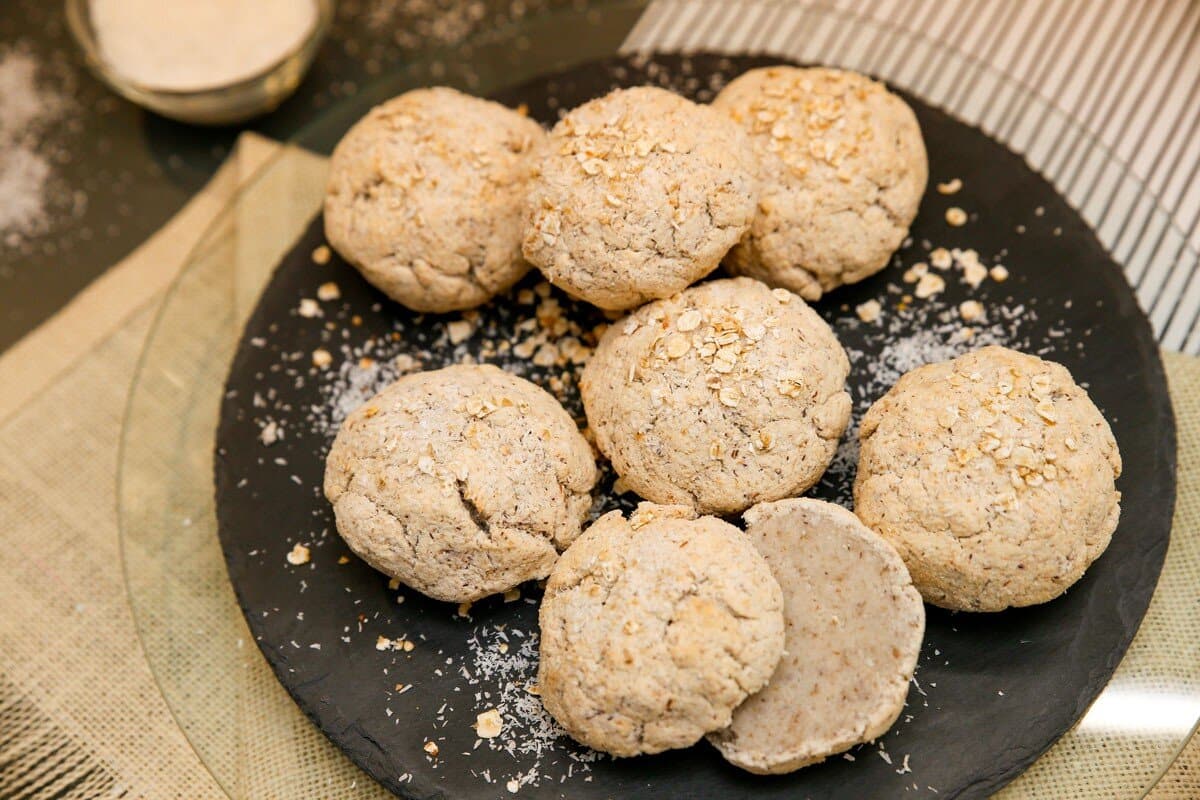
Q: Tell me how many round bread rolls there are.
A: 7